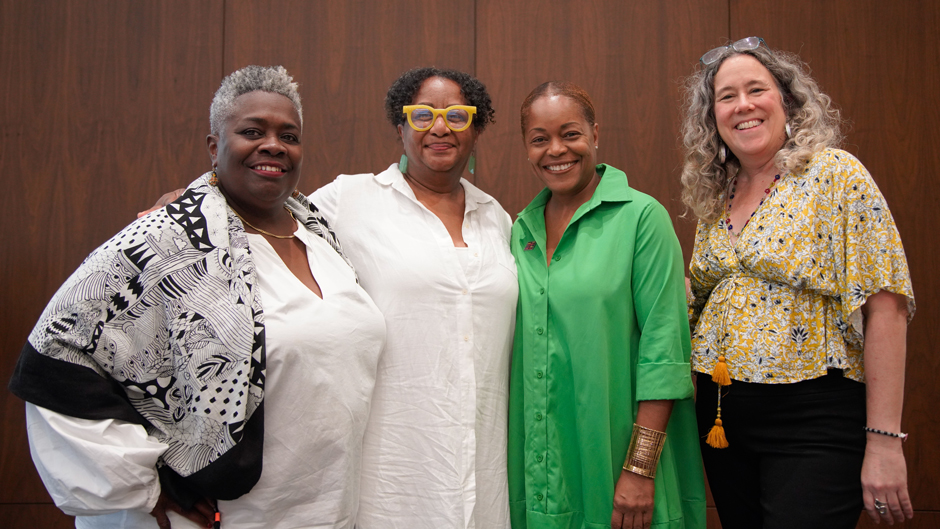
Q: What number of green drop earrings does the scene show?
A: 2